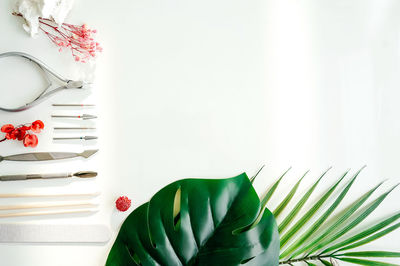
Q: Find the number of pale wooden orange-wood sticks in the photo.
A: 3